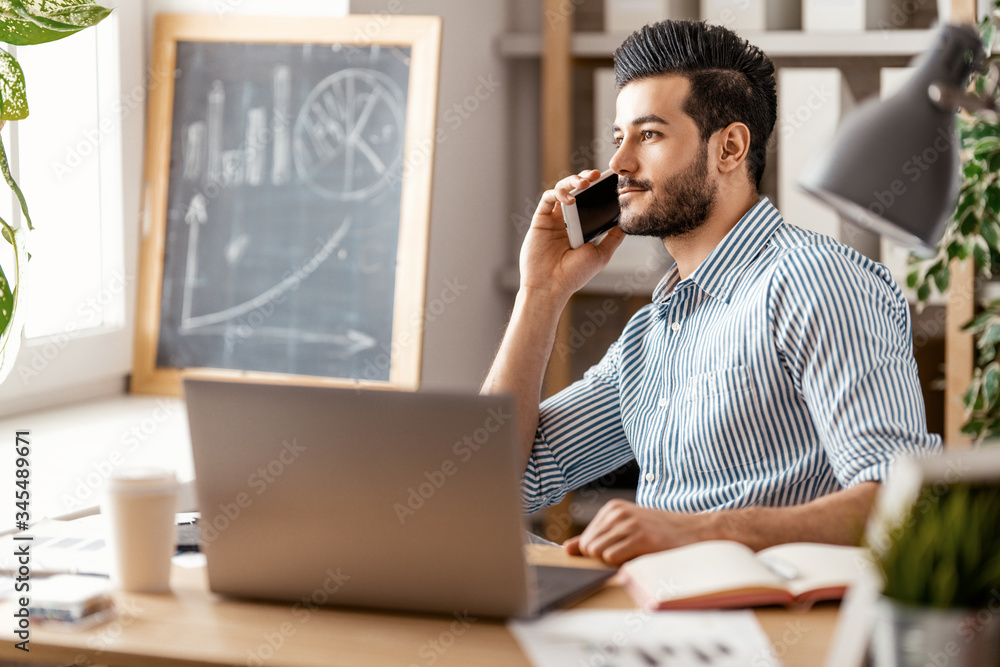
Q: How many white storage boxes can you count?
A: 6